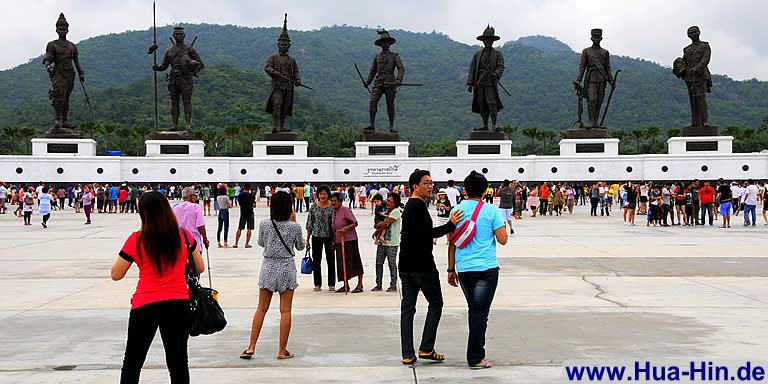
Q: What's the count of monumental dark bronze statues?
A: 7